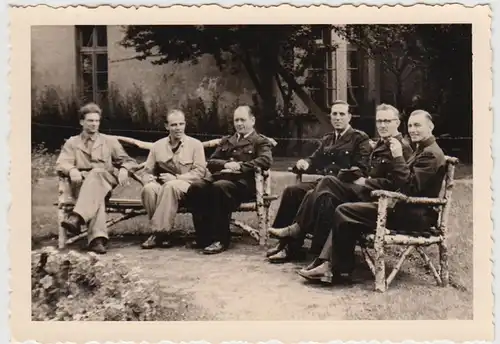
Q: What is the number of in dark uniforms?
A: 4